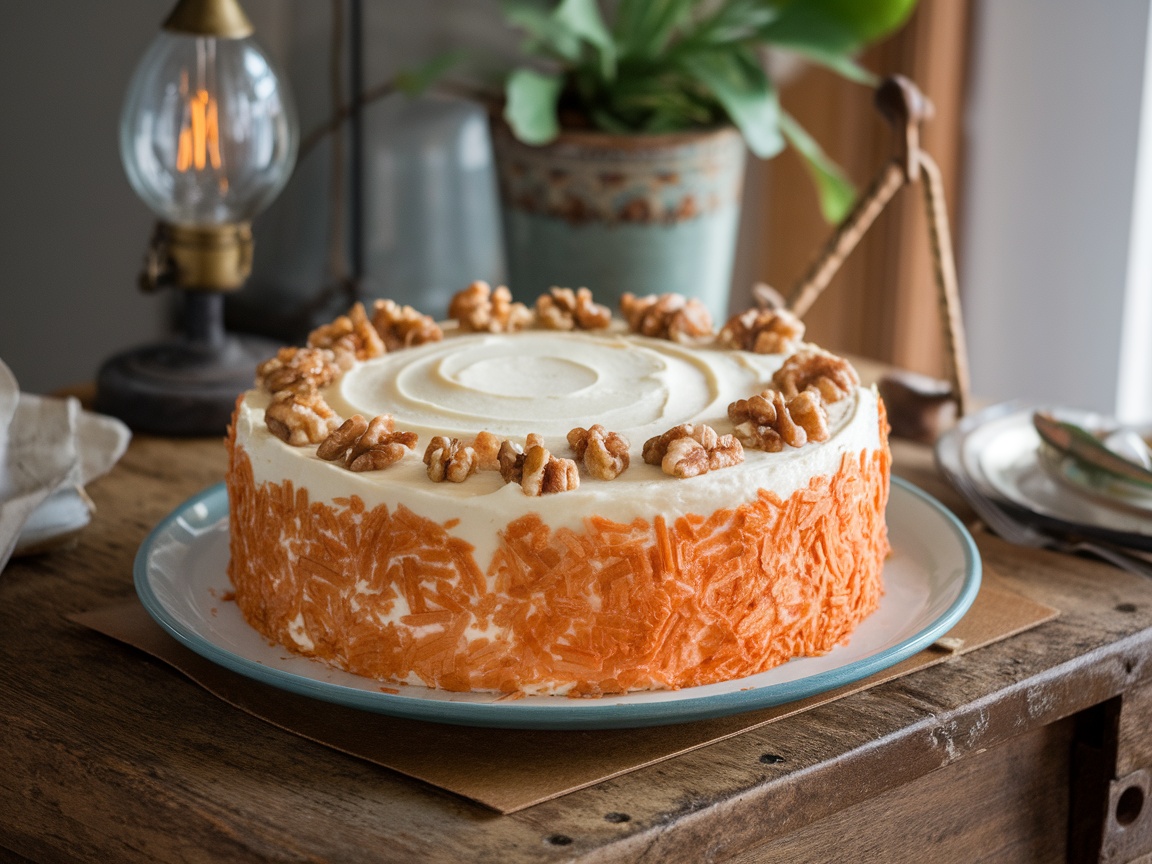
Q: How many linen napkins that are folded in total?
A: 1